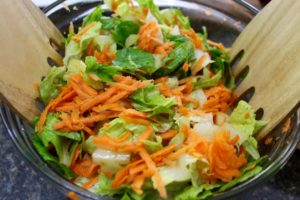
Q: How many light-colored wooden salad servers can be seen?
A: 2